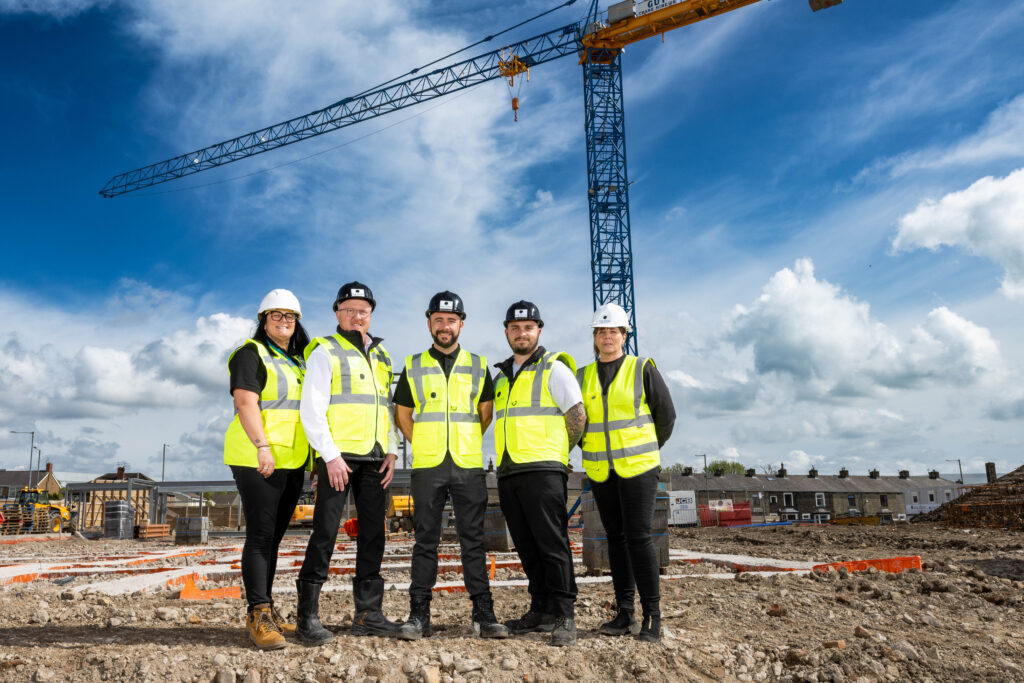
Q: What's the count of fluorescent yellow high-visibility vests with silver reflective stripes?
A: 5